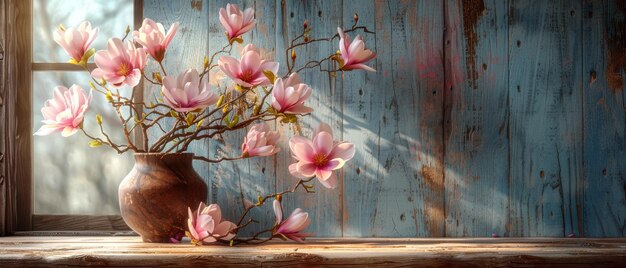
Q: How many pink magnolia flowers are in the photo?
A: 13